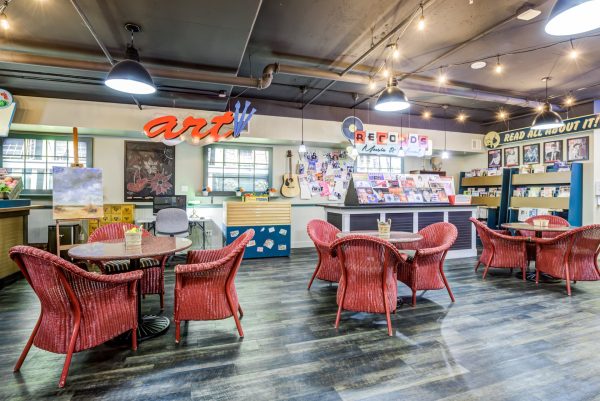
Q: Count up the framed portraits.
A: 5